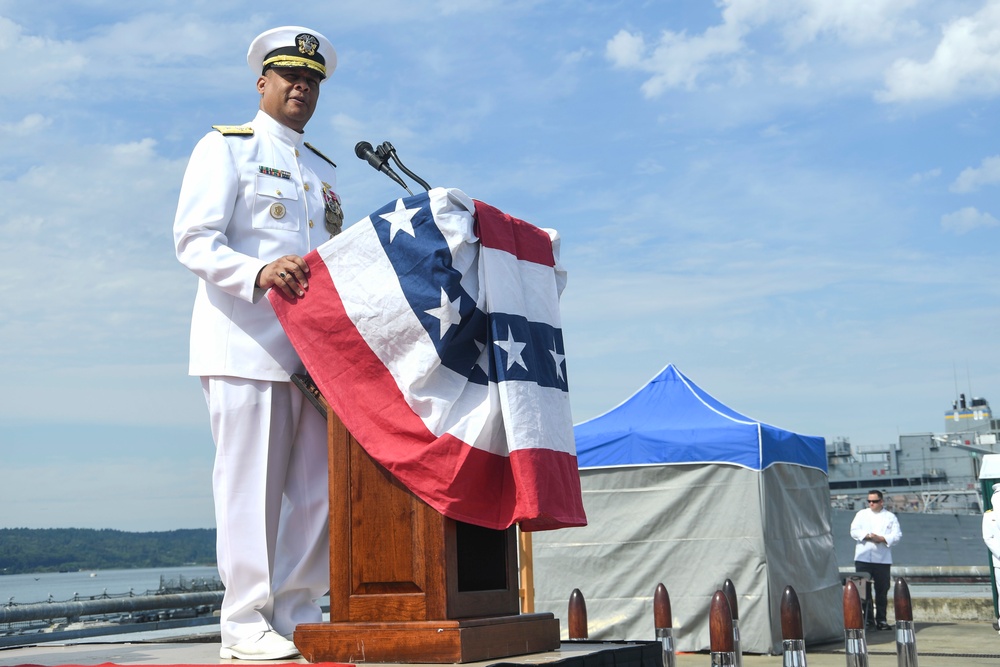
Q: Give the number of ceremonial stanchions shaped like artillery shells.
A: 7